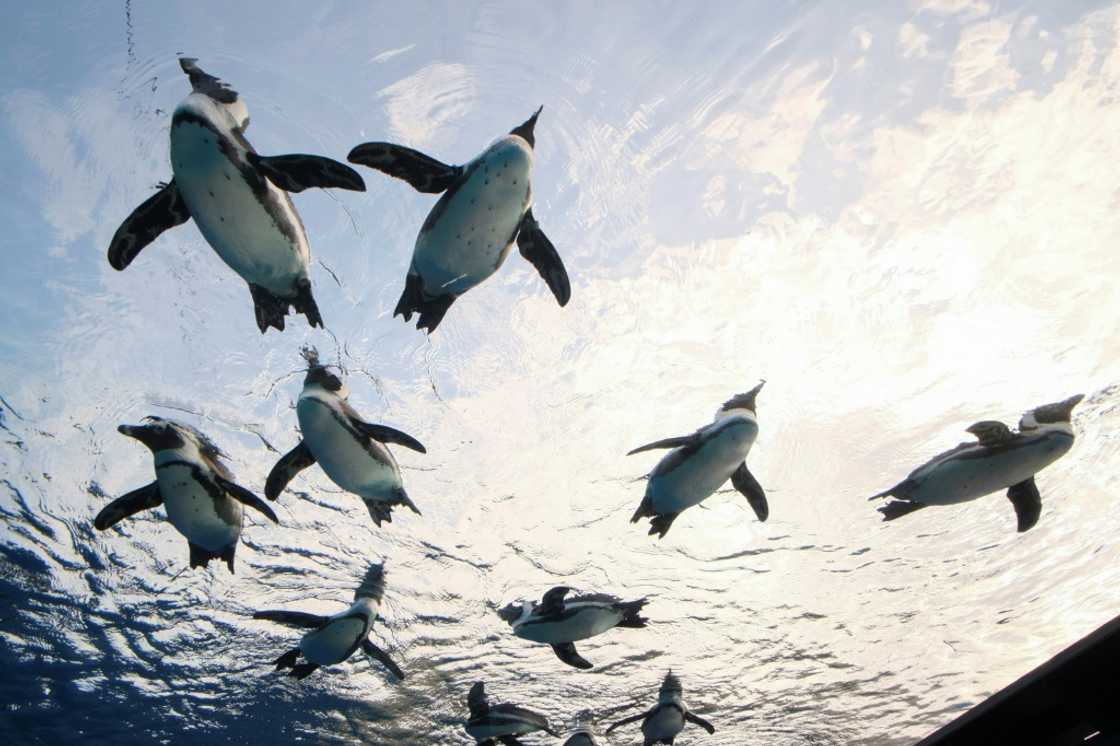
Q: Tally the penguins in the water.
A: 11